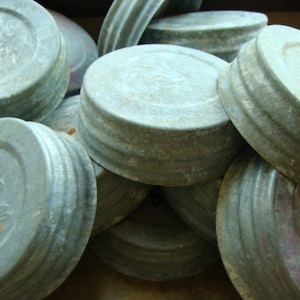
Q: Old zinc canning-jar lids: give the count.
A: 11